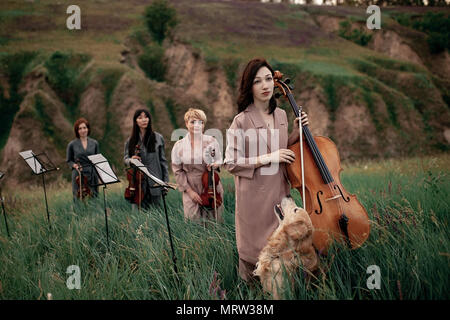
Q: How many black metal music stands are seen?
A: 4